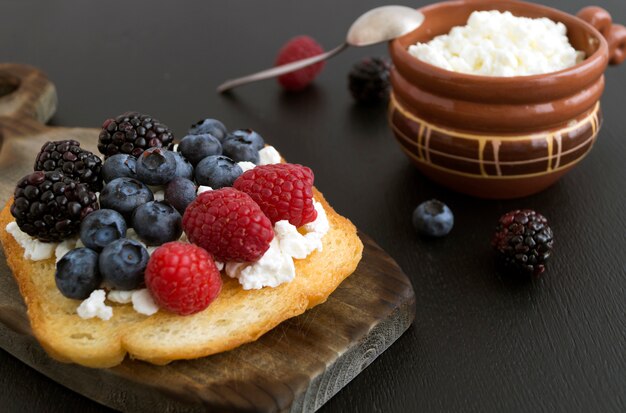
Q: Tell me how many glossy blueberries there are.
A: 15